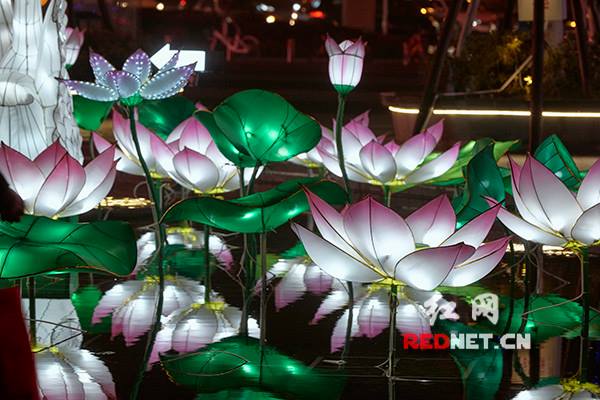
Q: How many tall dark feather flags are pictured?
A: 0